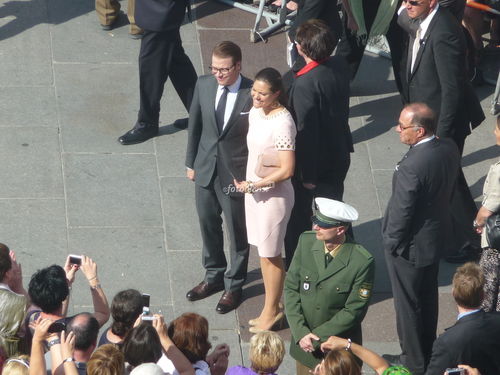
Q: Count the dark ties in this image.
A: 2